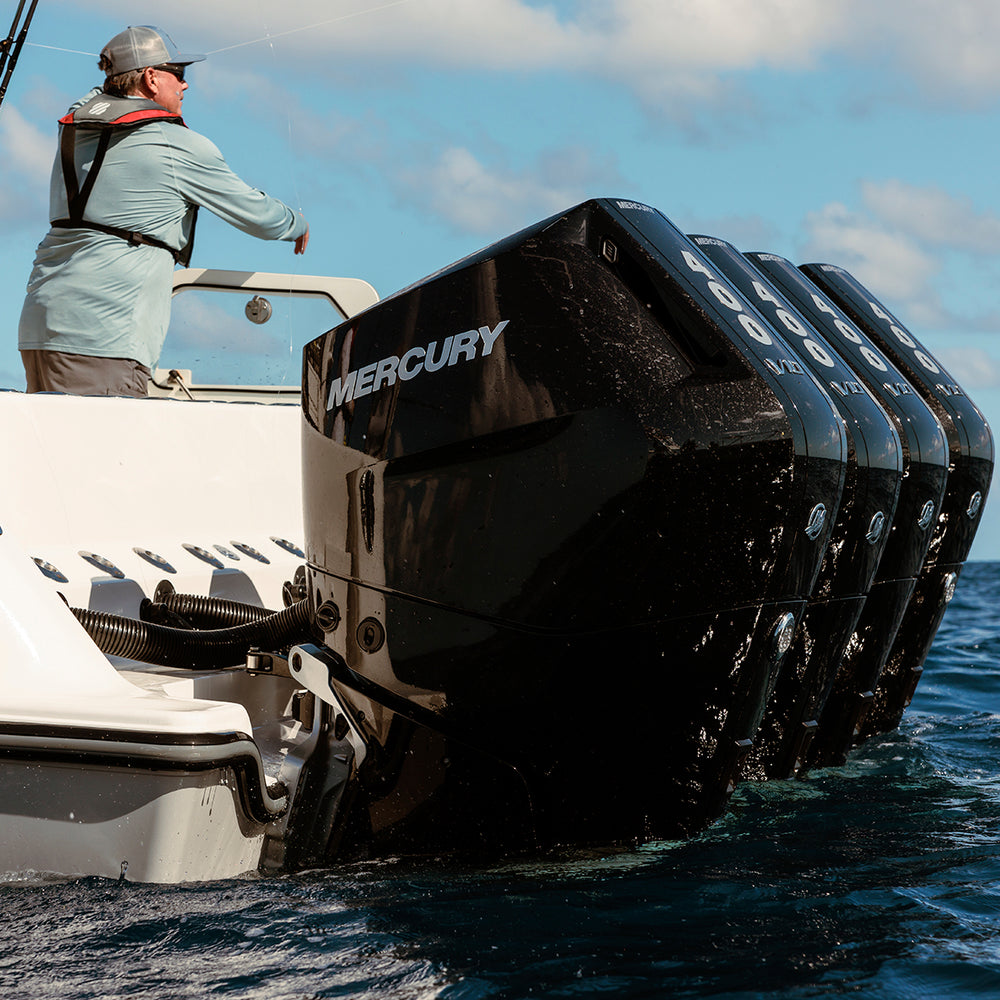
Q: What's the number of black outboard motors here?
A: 4